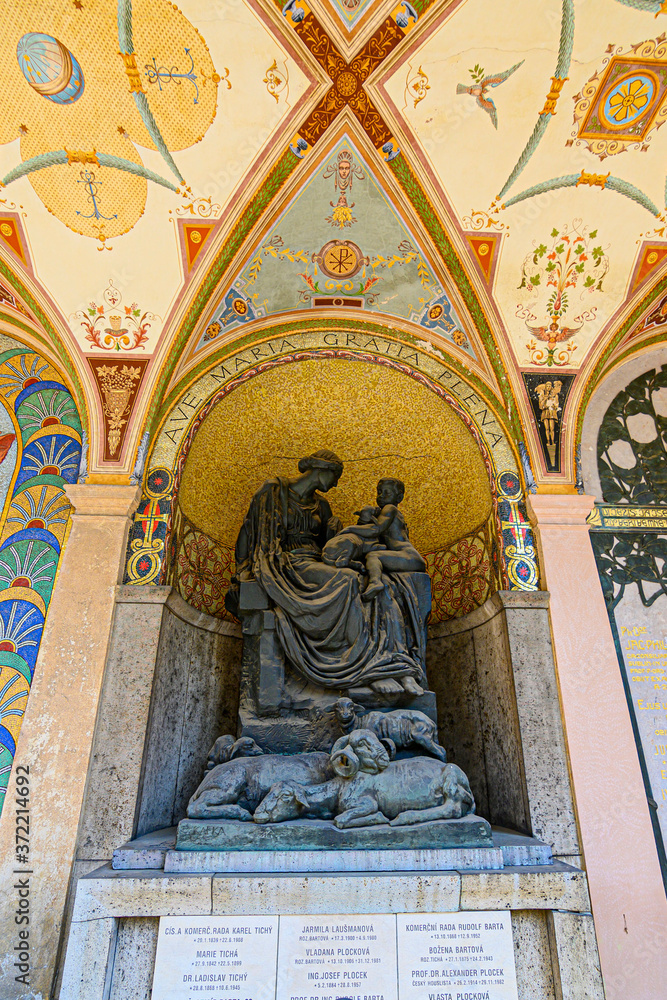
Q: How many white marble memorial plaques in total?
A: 3